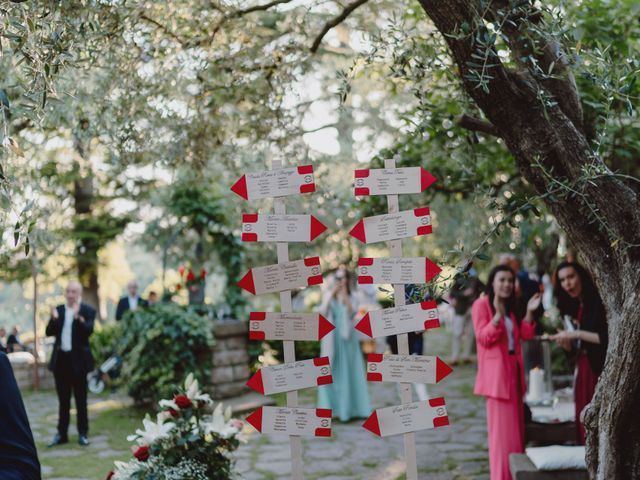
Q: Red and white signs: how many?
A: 12